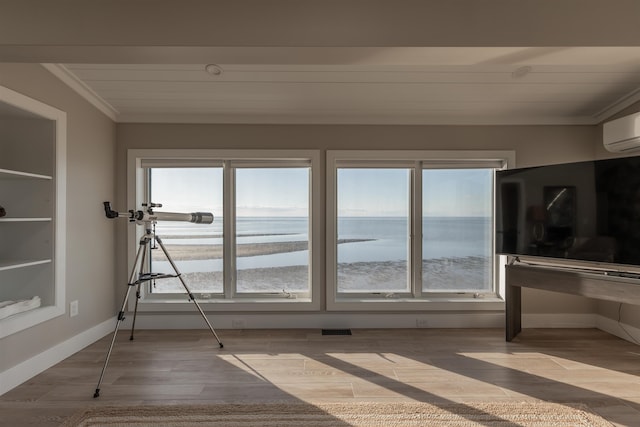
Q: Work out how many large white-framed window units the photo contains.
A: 2